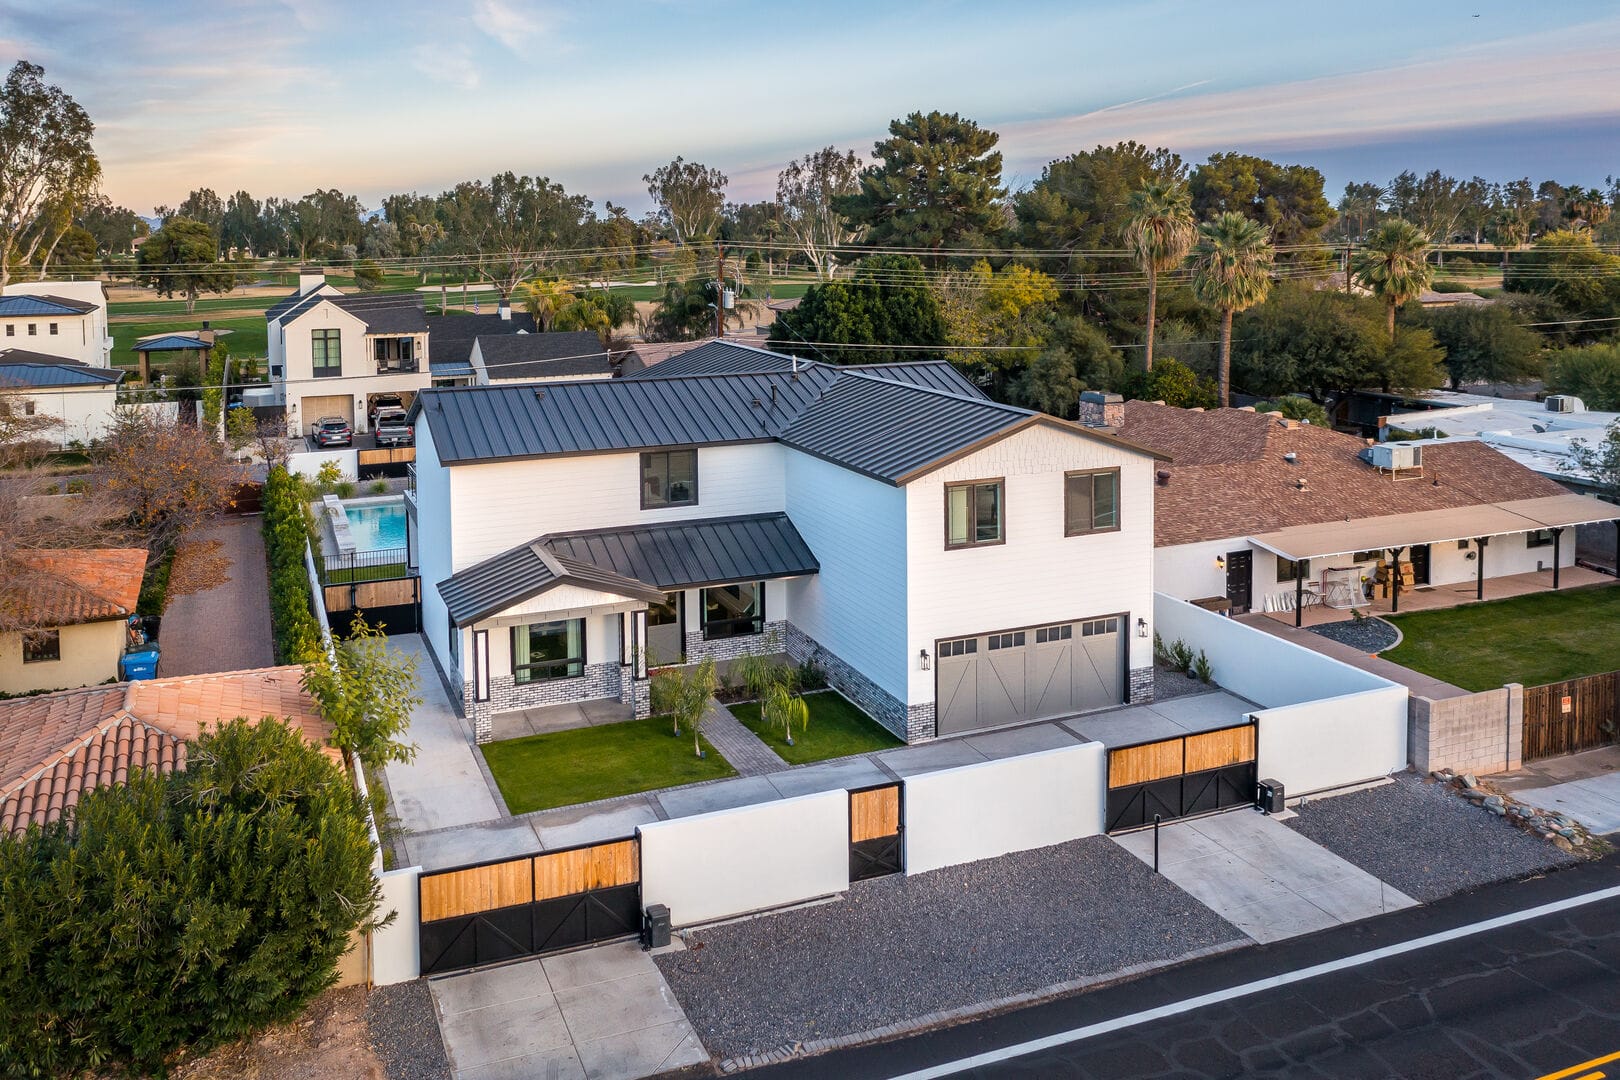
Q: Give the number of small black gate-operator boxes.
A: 2